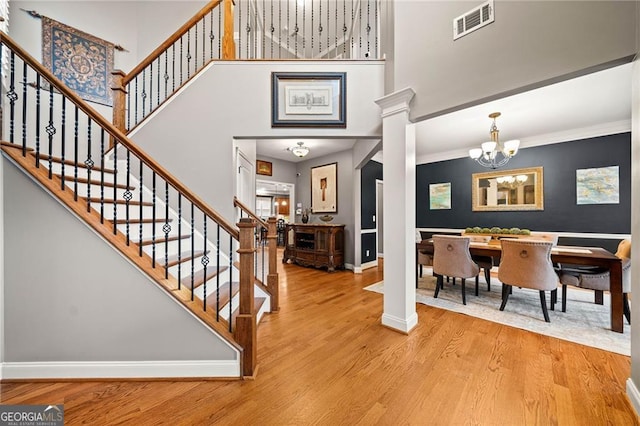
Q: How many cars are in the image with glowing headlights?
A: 0